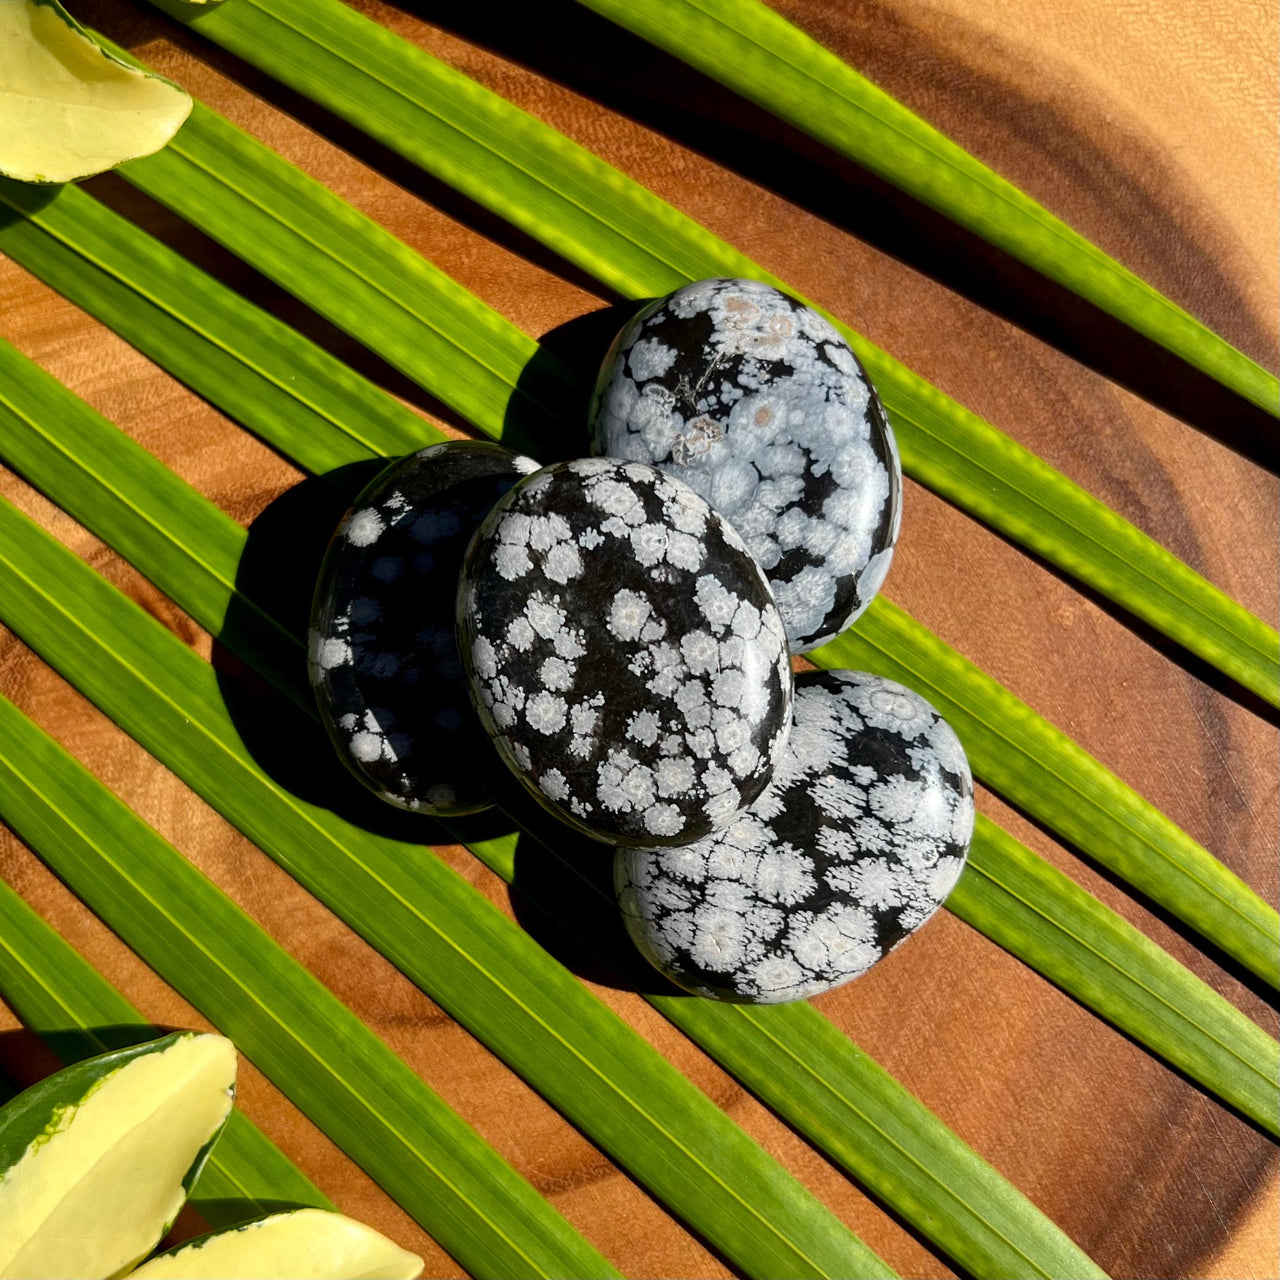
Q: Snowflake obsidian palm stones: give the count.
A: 4